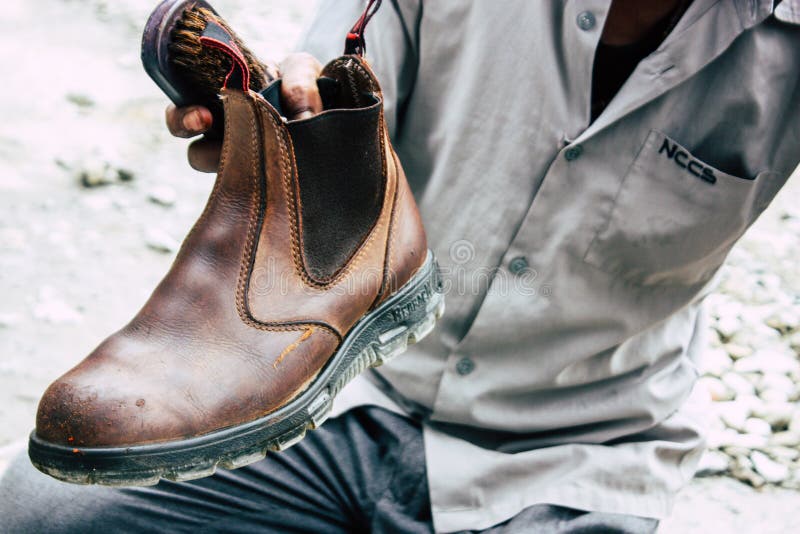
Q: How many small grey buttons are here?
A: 4